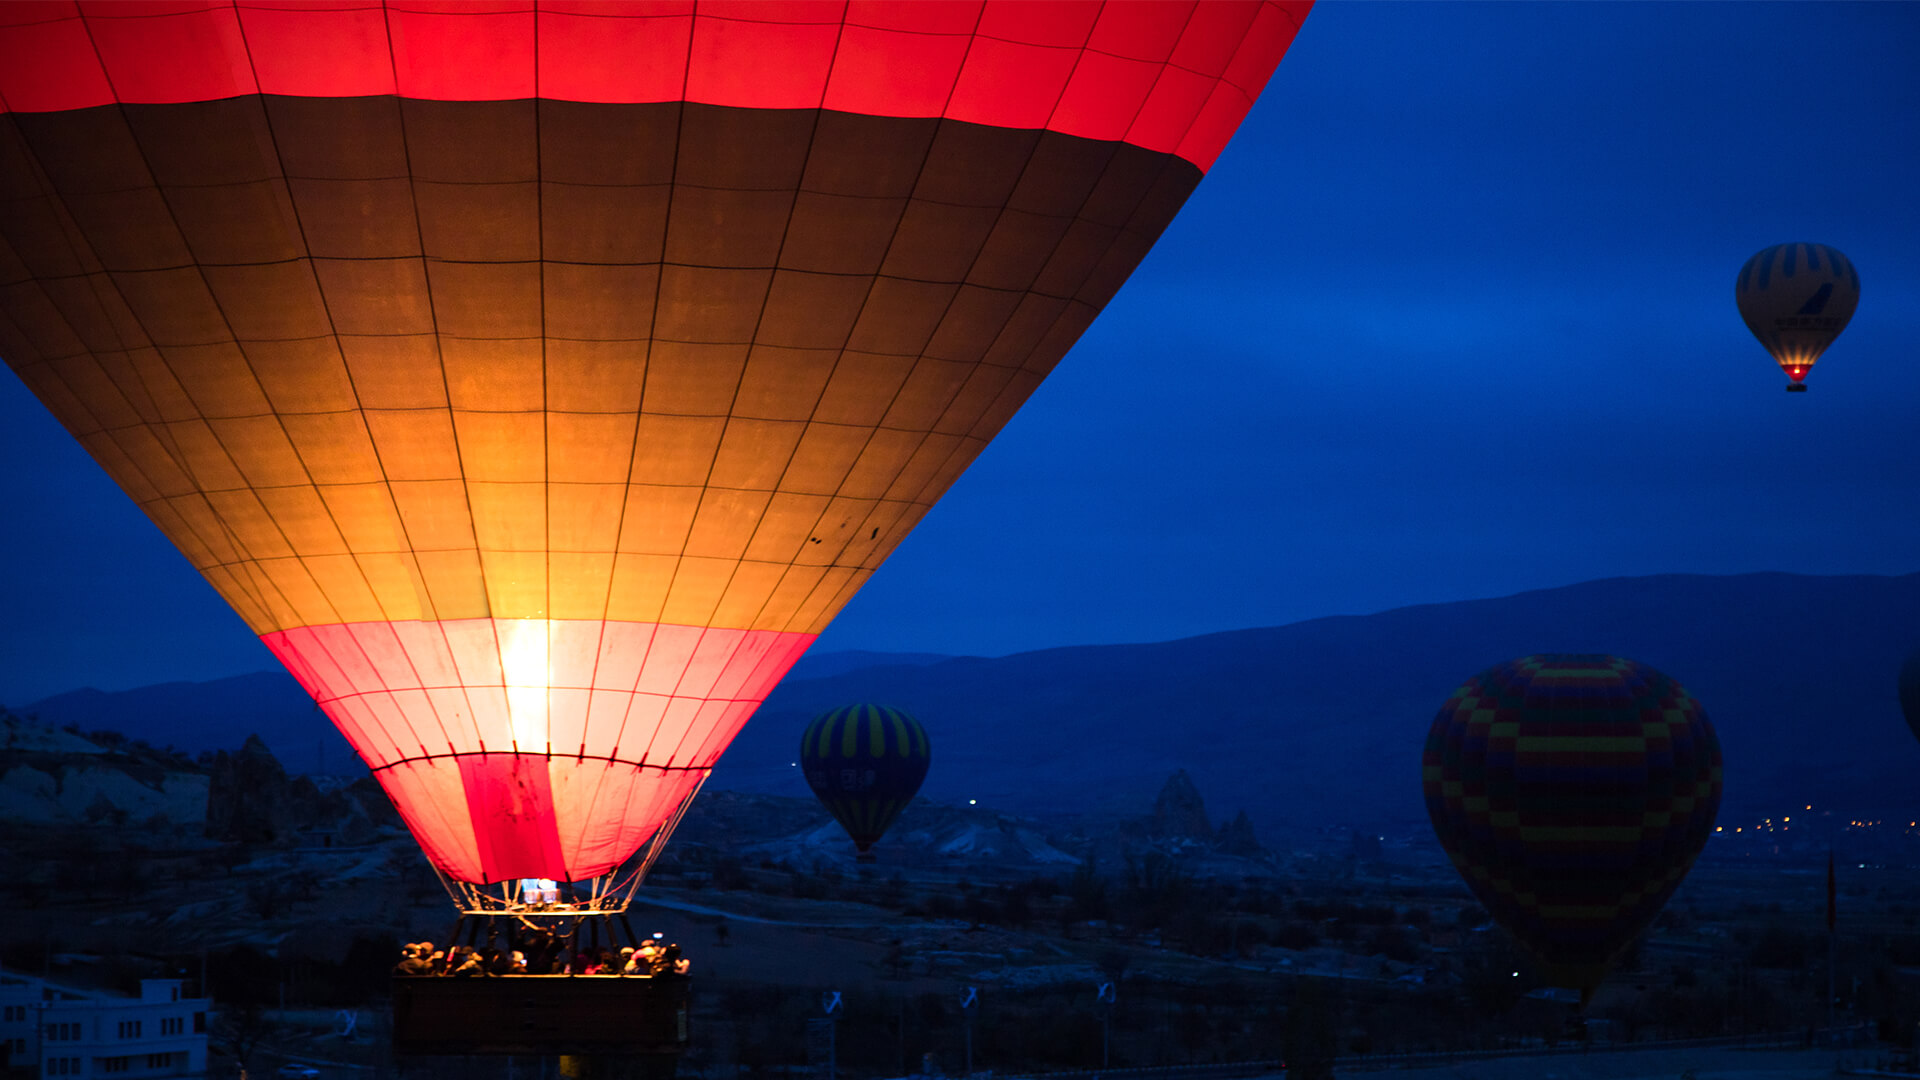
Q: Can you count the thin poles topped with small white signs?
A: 3